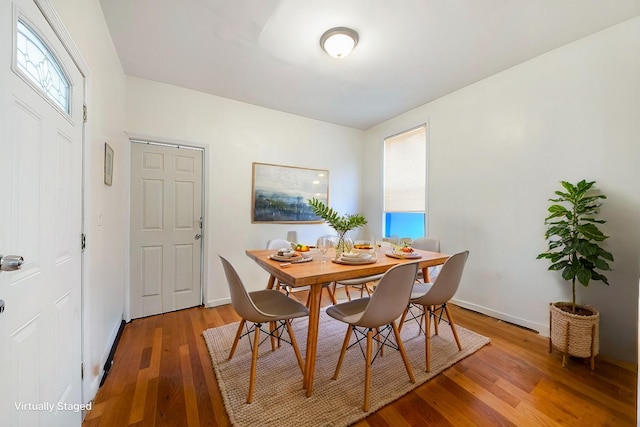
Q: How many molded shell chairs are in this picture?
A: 6